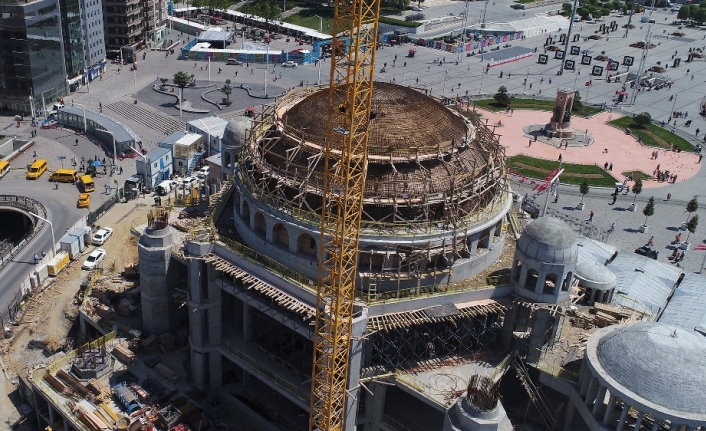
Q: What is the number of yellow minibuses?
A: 4